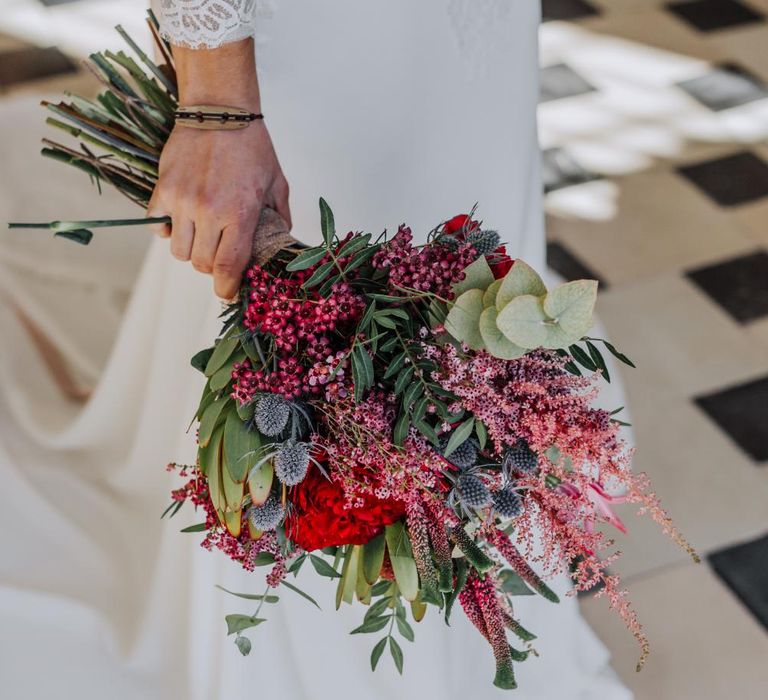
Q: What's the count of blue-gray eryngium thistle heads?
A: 8